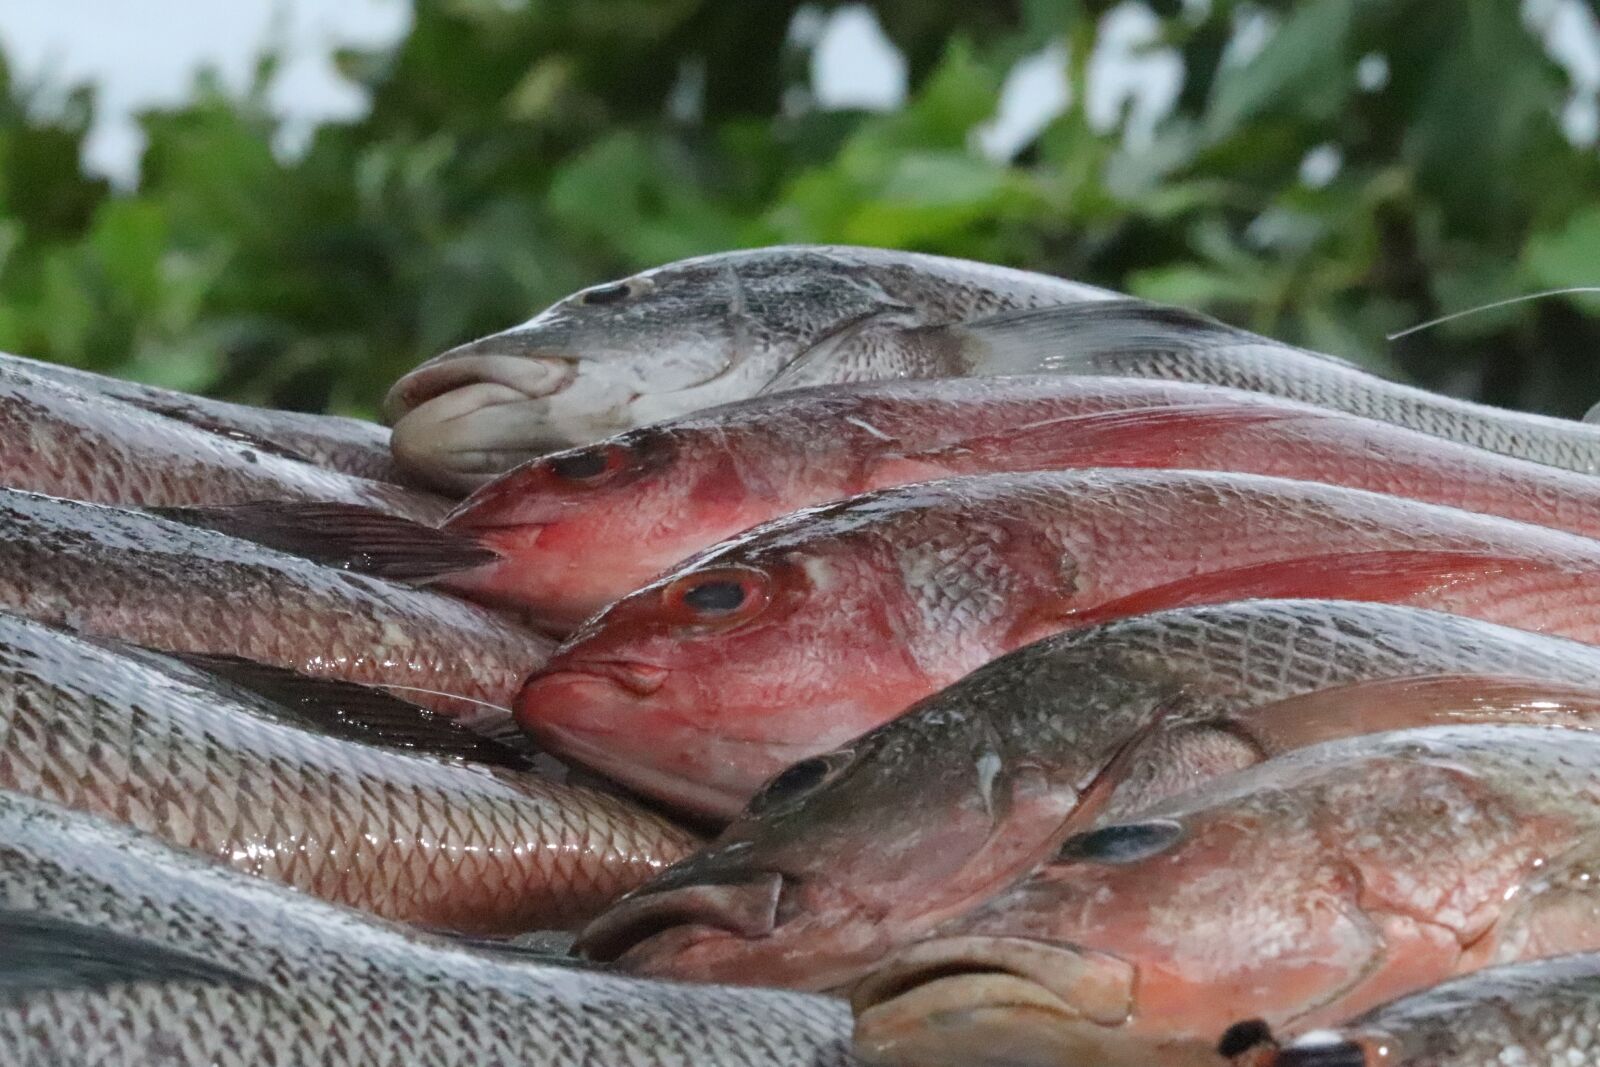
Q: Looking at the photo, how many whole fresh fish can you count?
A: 11